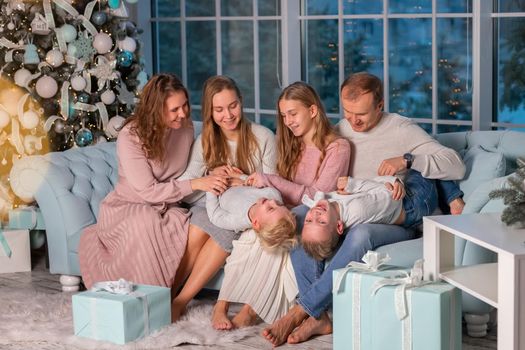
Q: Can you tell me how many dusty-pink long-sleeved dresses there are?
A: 1